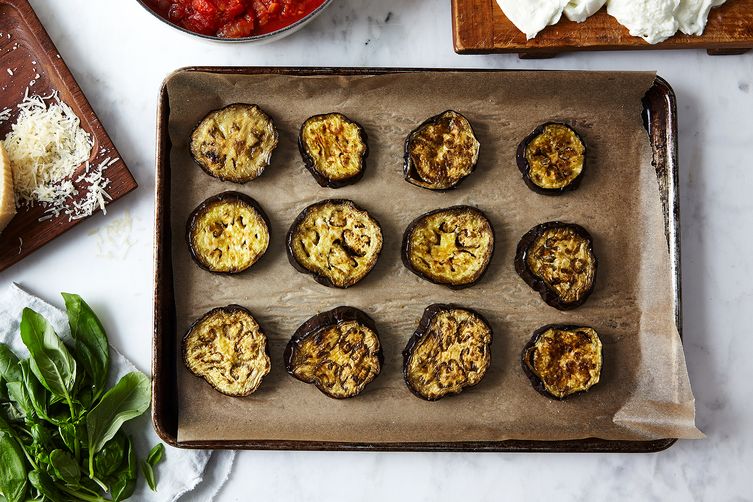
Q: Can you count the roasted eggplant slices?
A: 12